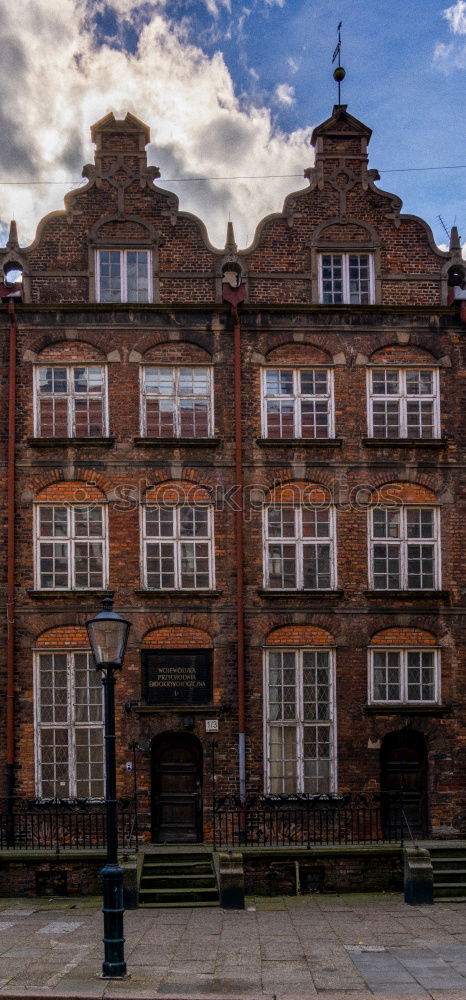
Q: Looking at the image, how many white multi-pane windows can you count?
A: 13